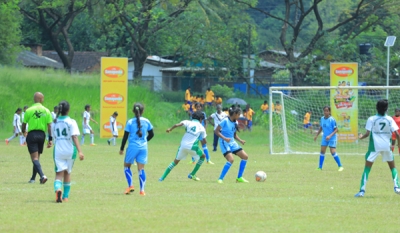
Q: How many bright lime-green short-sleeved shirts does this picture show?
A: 1